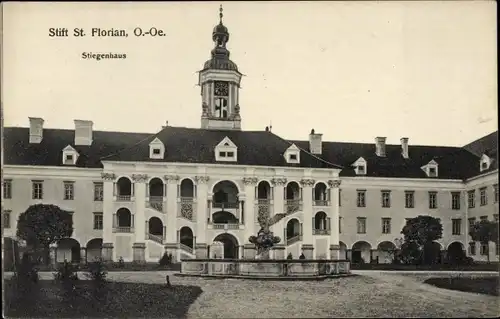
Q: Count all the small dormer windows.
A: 7